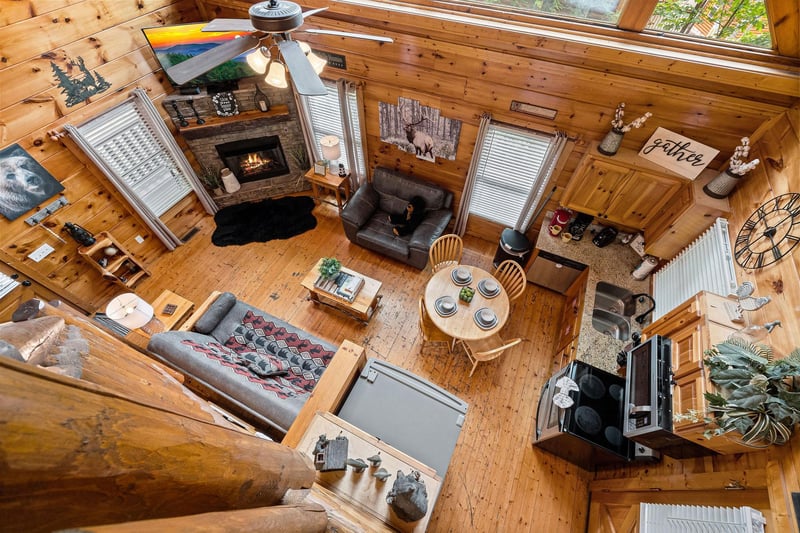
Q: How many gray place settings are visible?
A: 4